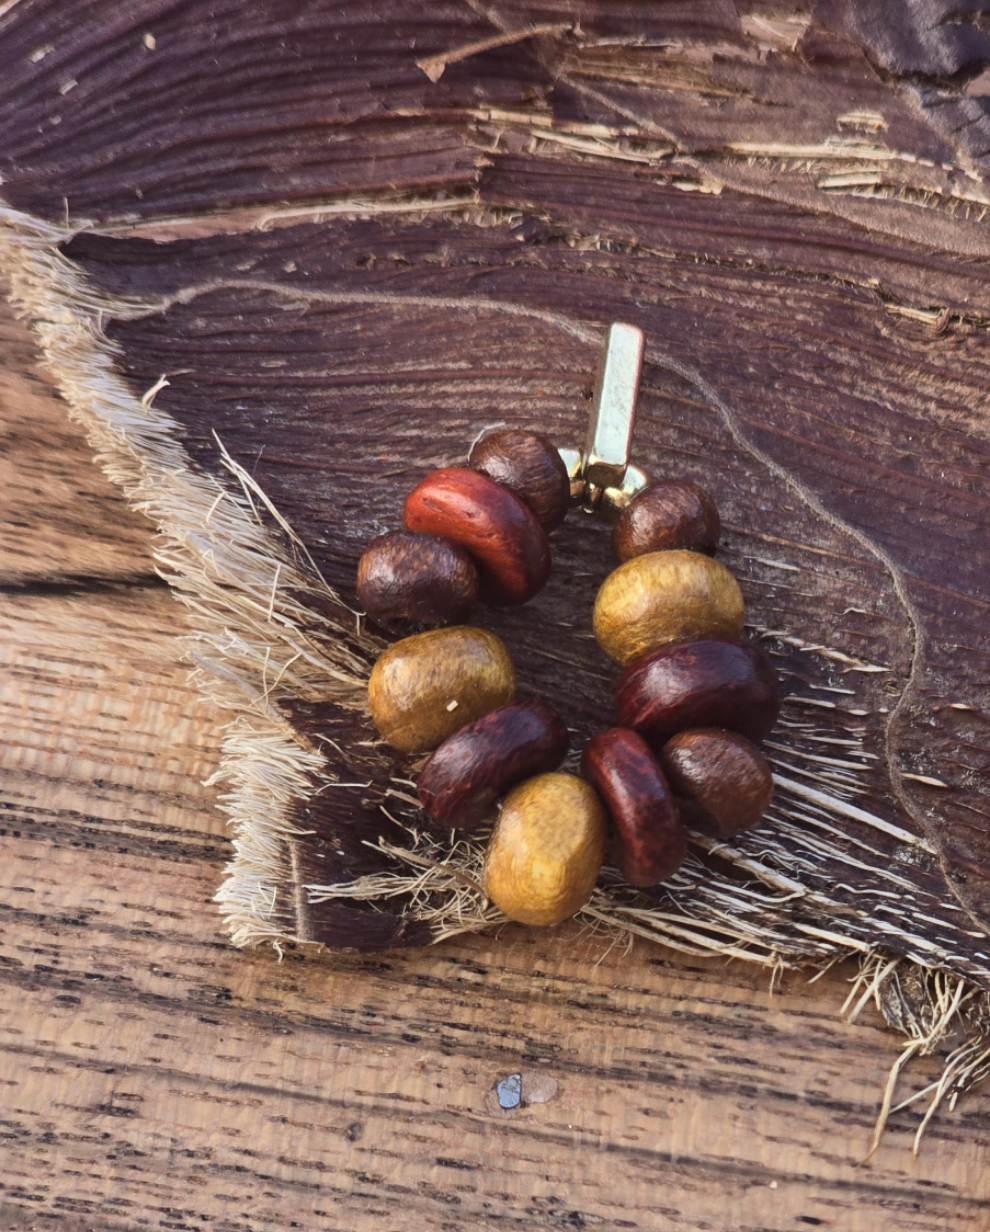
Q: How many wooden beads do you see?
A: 11